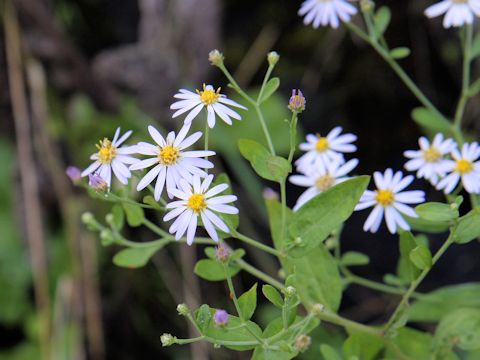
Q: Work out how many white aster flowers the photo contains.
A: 11